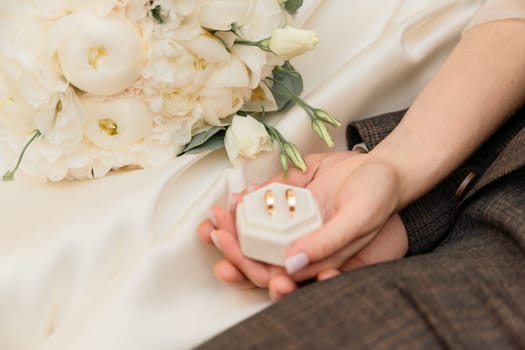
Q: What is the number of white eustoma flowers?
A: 2